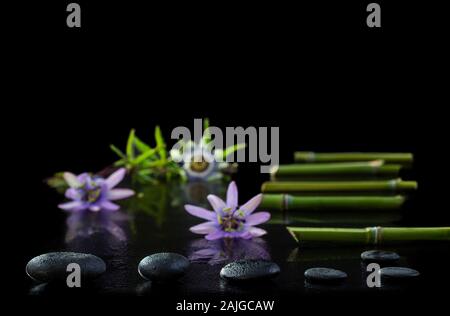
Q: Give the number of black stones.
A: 6